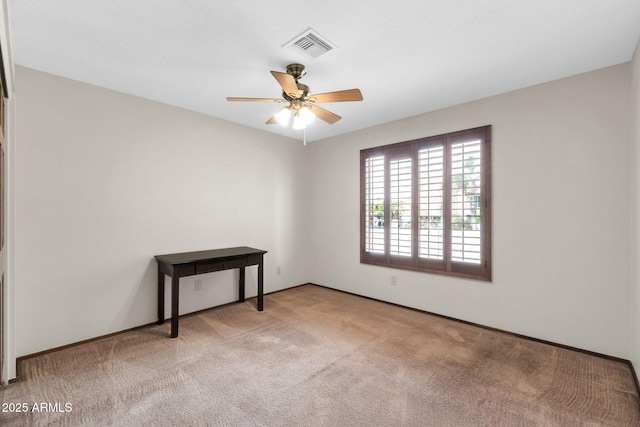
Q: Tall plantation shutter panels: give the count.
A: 4